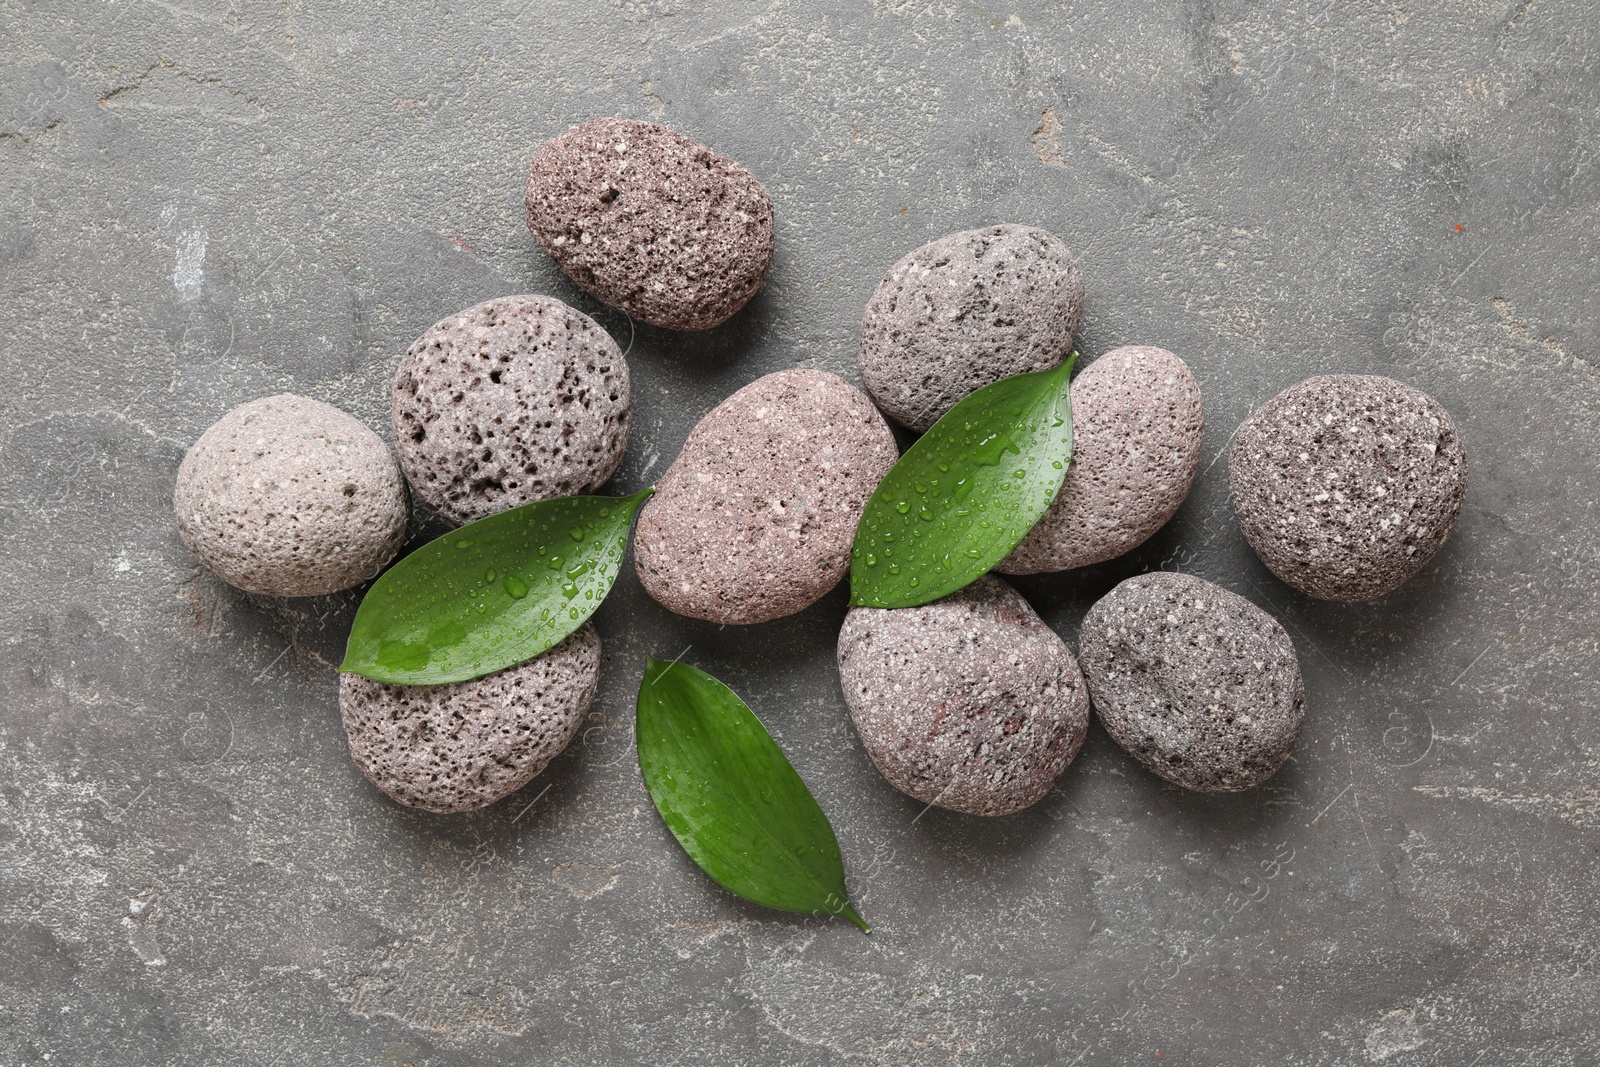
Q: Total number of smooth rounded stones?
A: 10